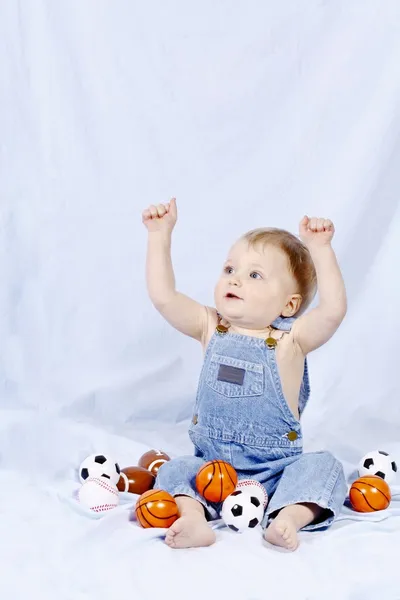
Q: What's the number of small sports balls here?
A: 10